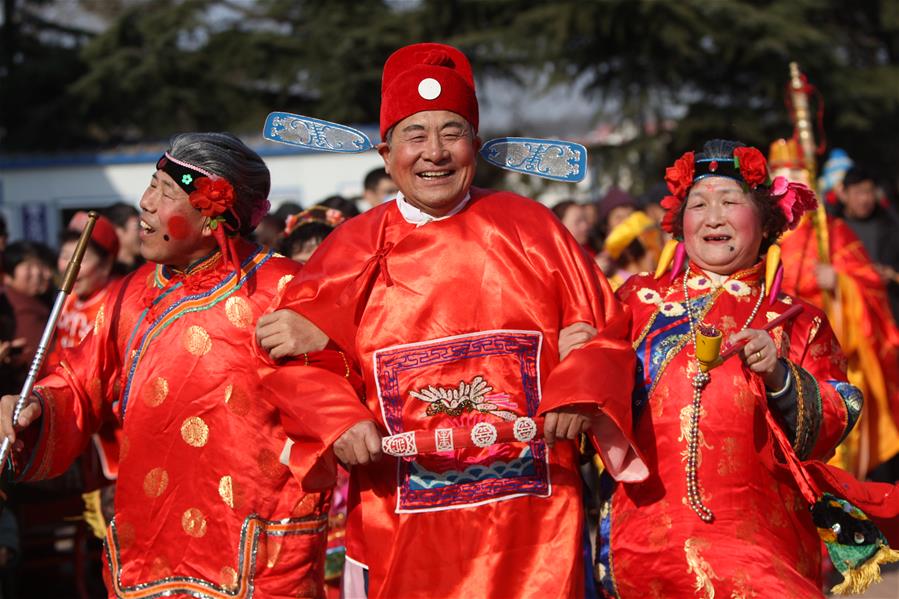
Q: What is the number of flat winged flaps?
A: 2